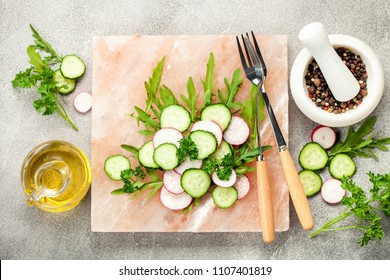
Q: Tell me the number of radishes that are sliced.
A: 11